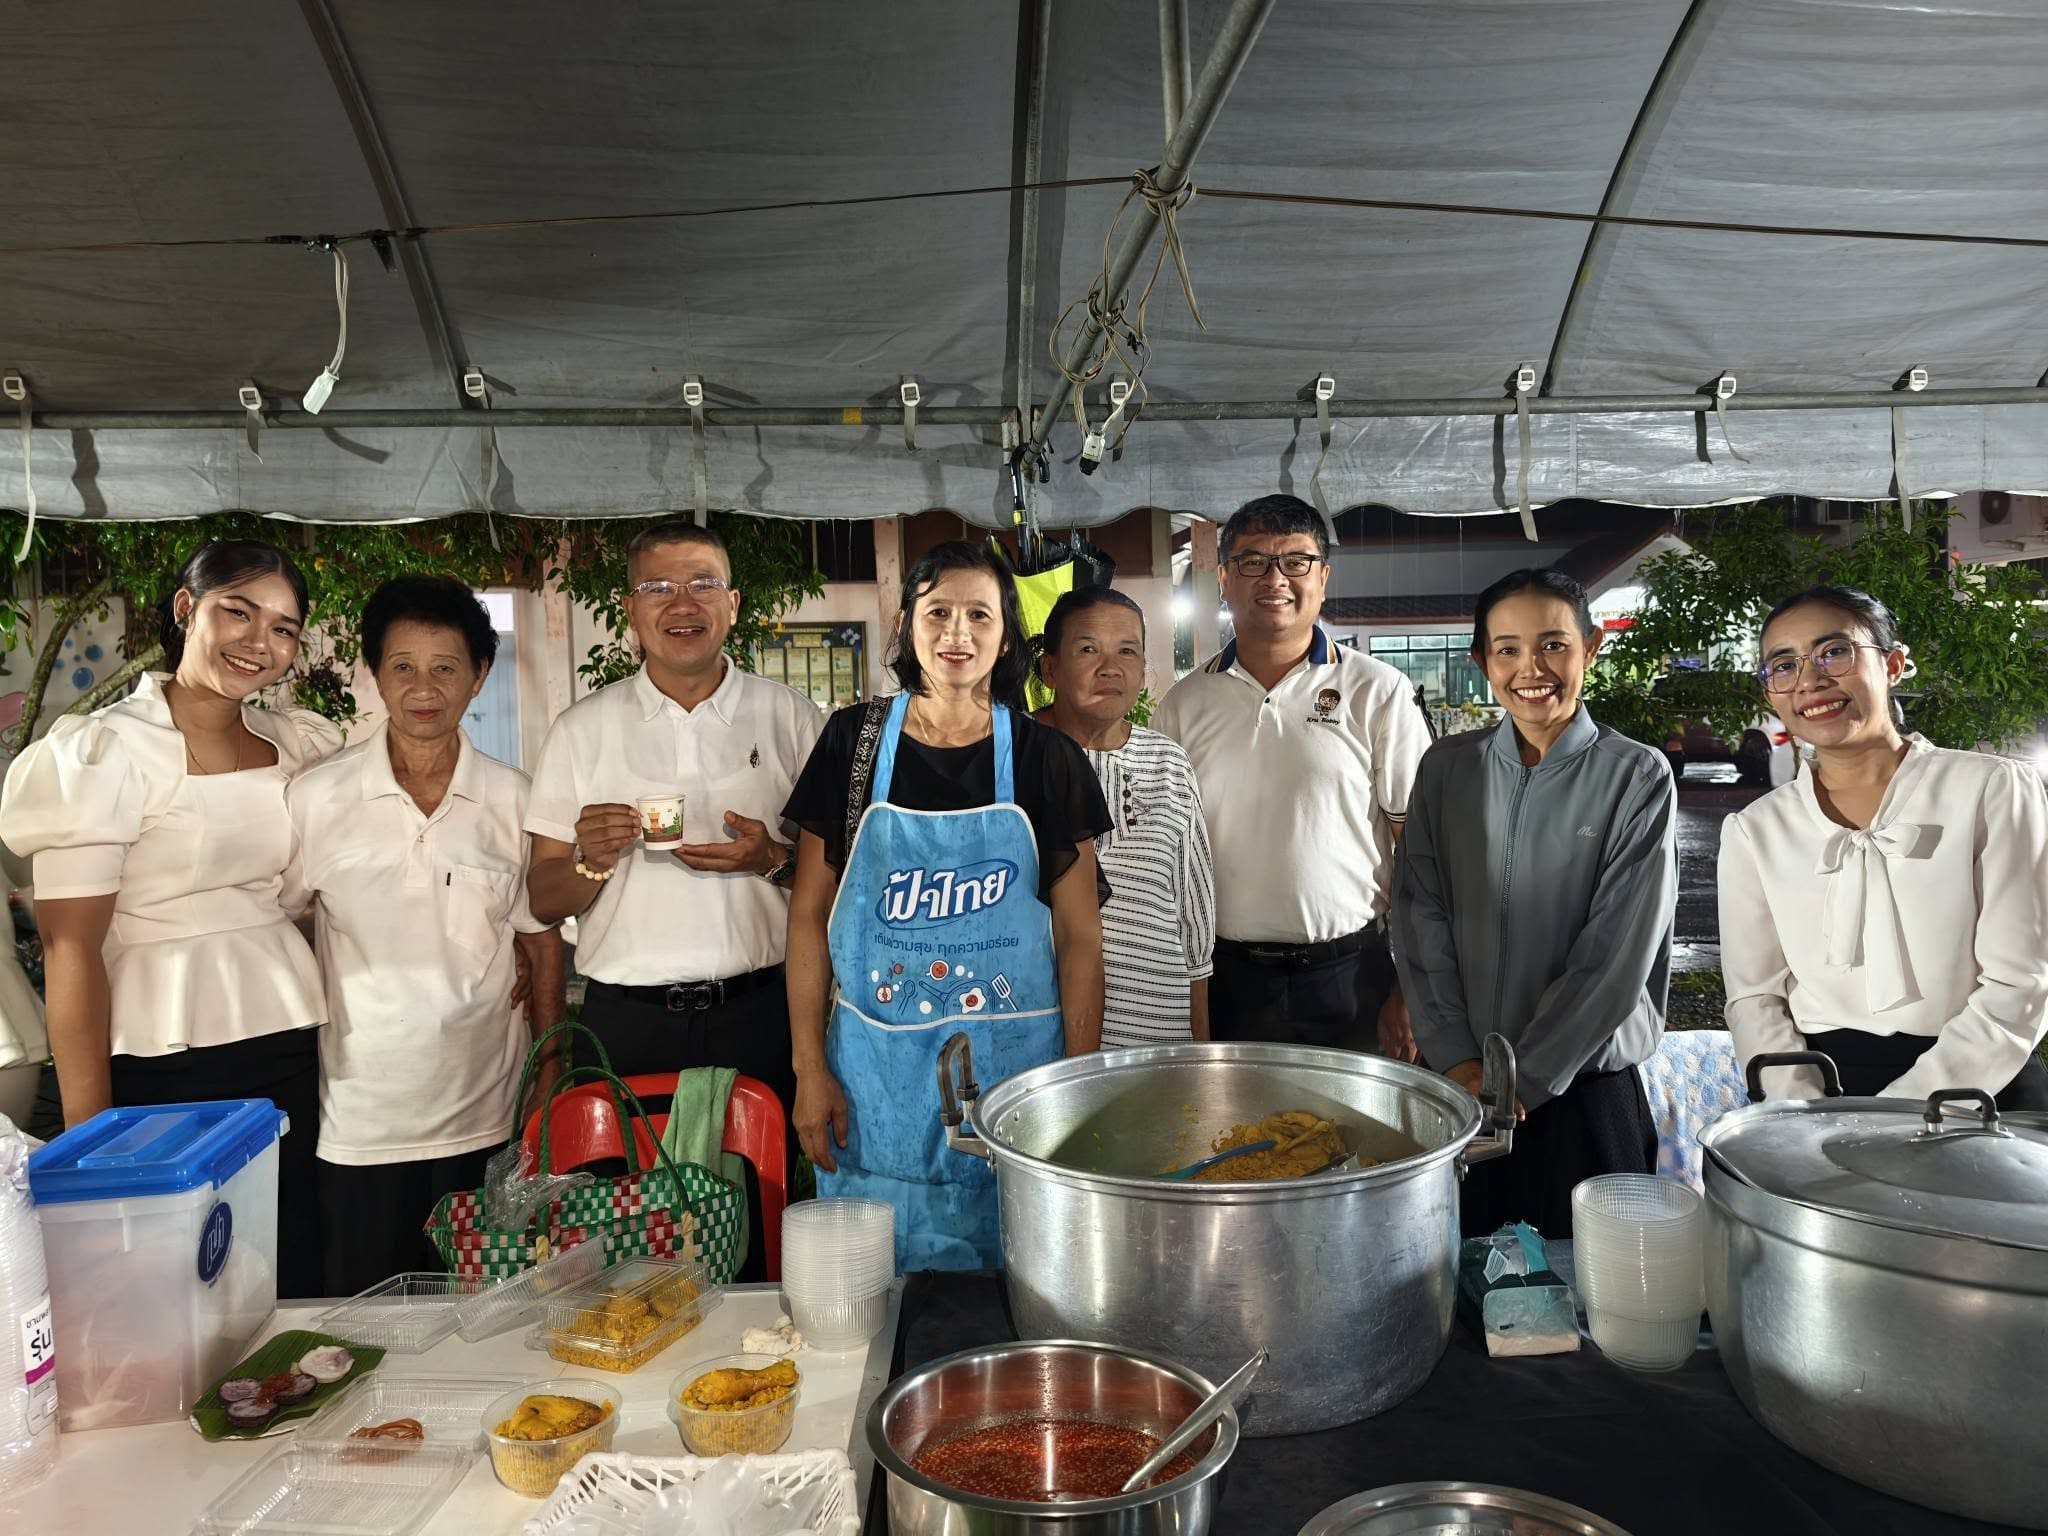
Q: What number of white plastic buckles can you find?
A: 10